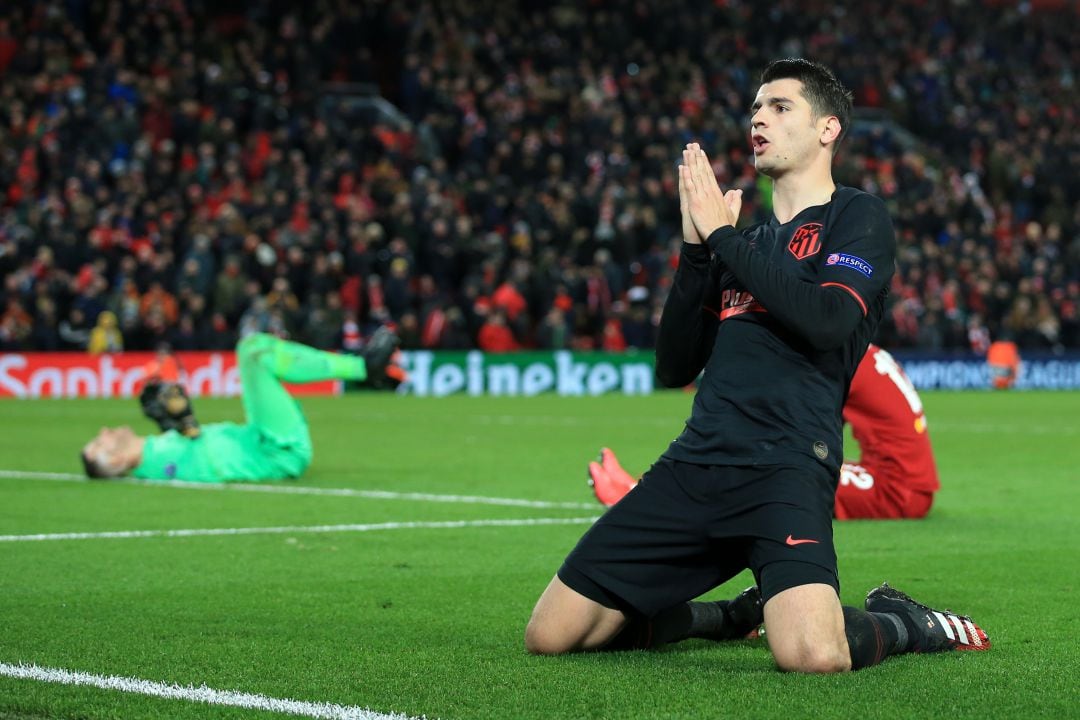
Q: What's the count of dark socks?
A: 2